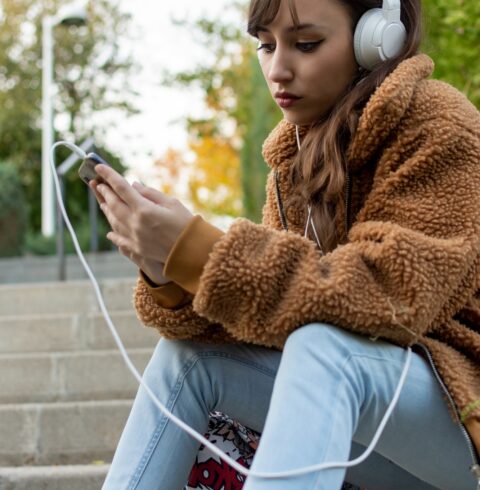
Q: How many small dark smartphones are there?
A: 1